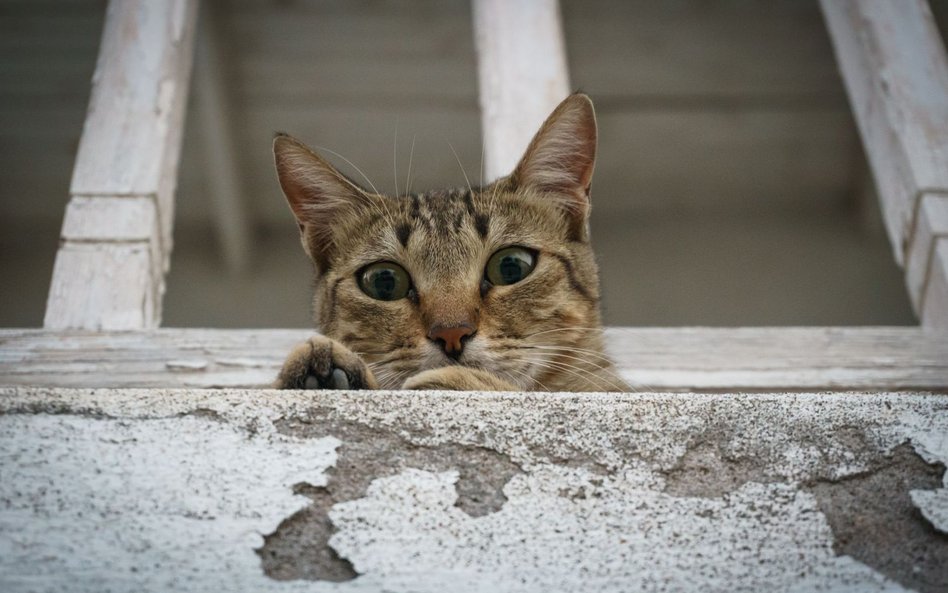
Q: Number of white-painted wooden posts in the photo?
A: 3